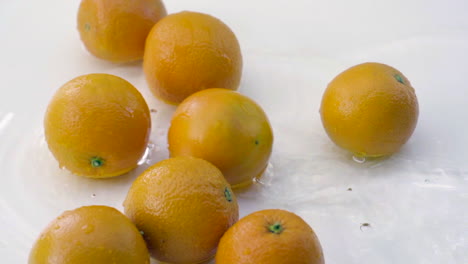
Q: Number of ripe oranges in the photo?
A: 8